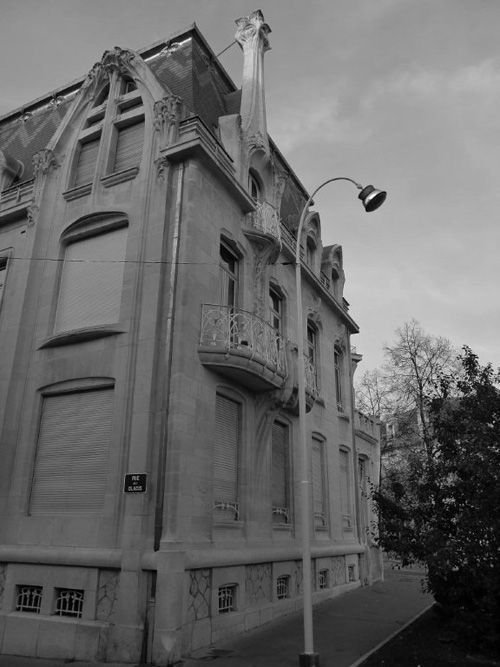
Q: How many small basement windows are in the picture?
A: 6